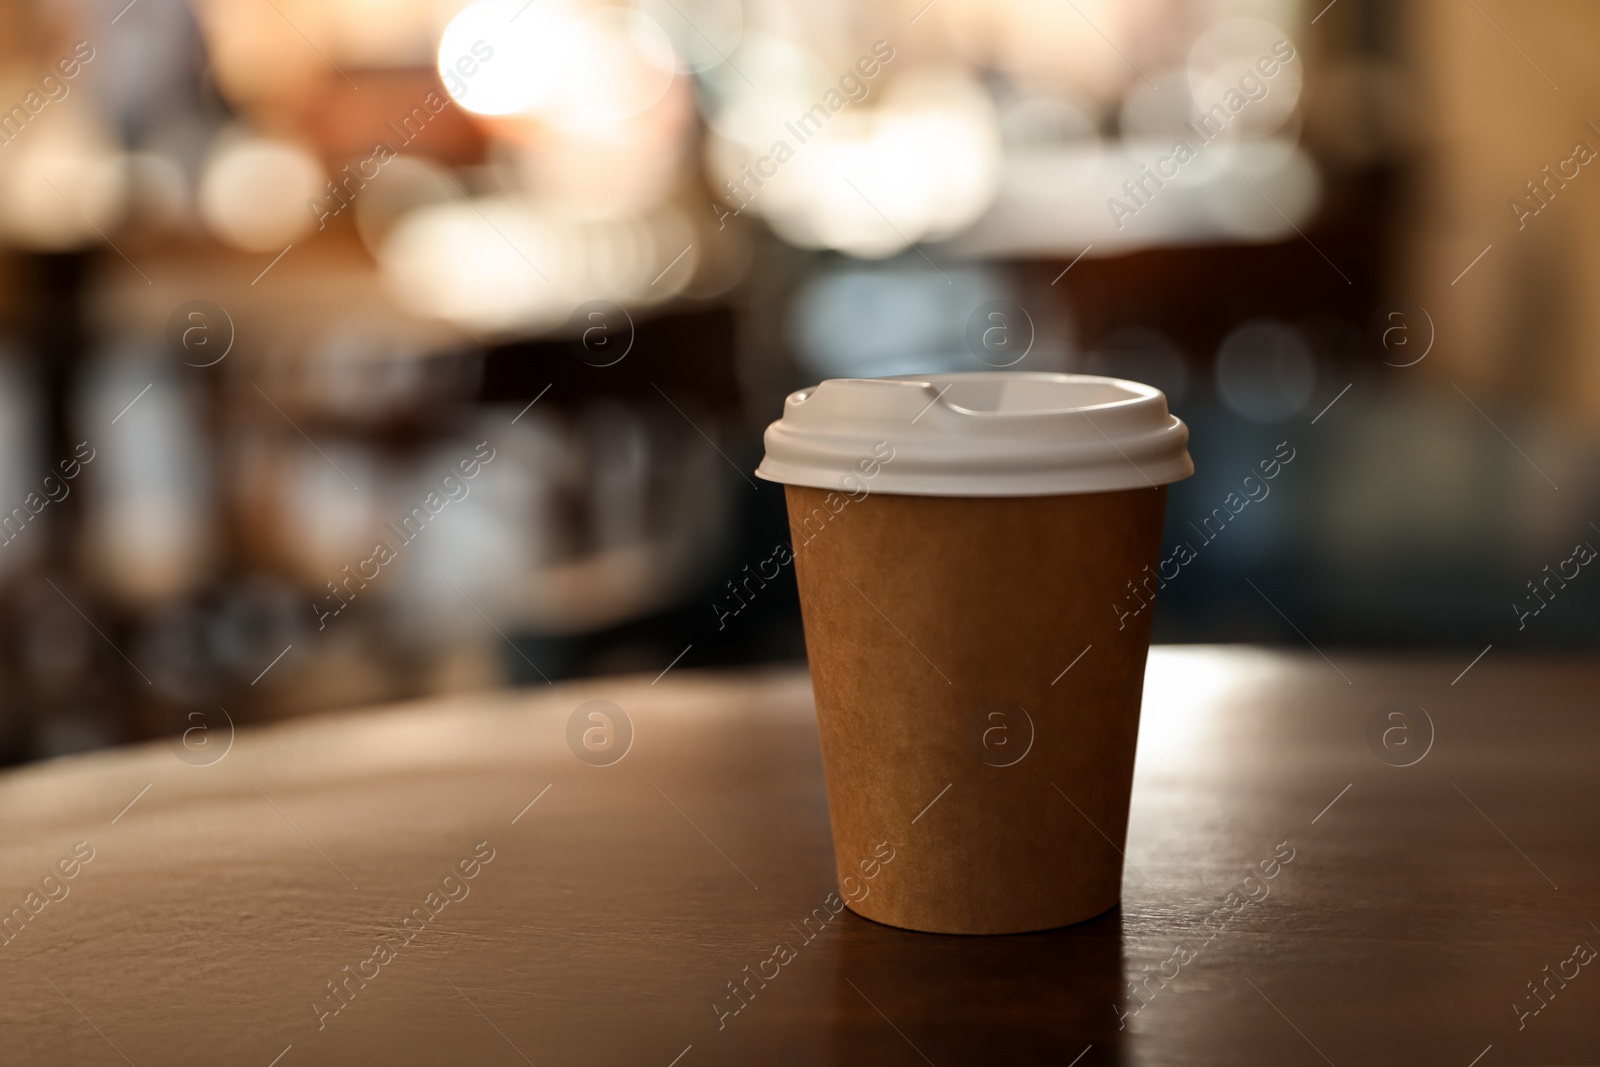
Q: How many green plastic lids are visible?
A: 0